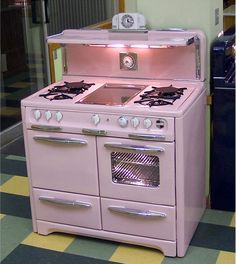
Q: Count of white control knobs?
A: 7